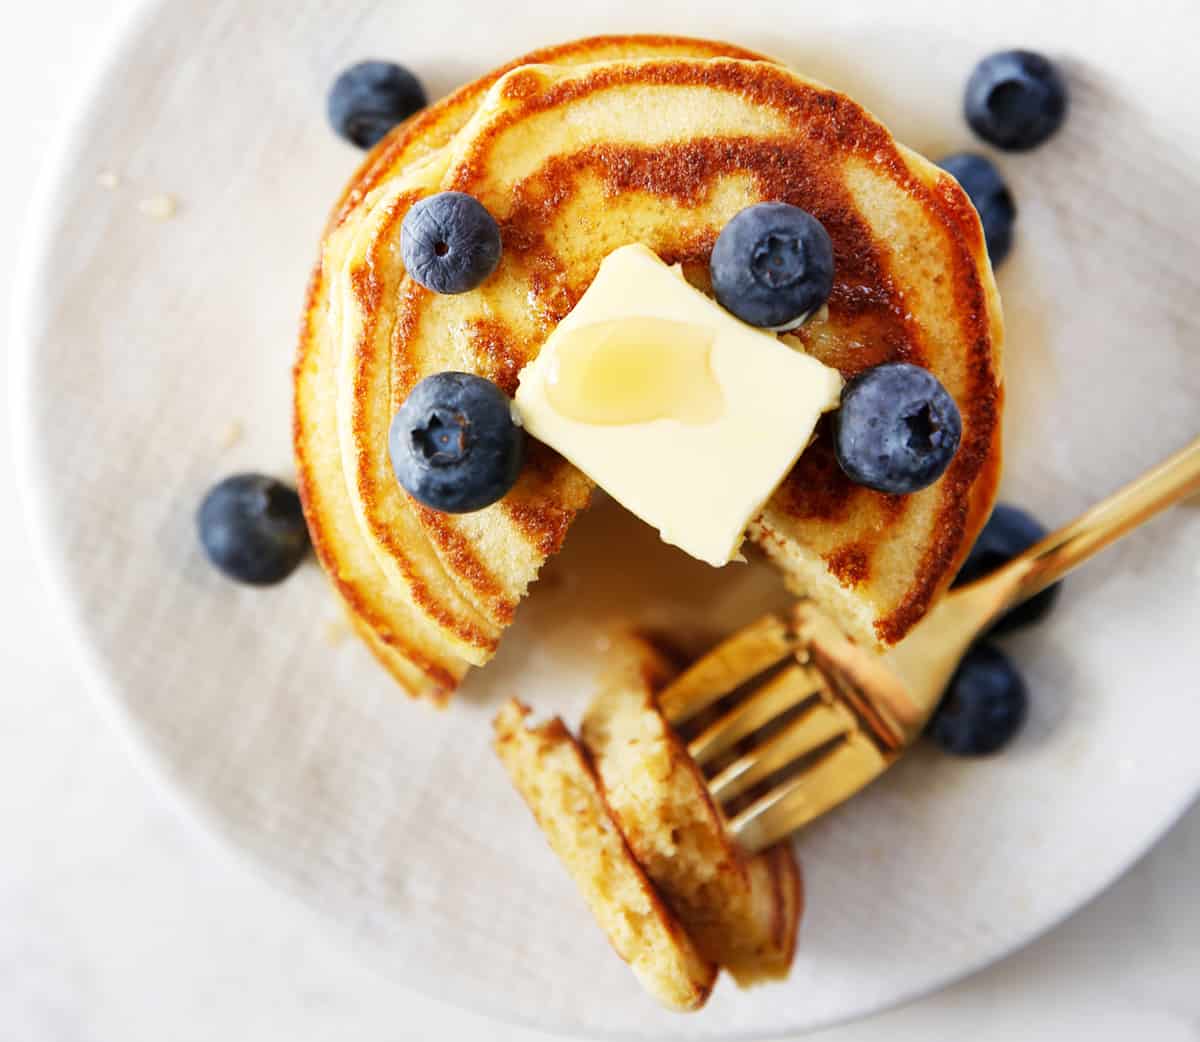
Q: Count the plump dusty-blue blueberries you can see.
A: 10